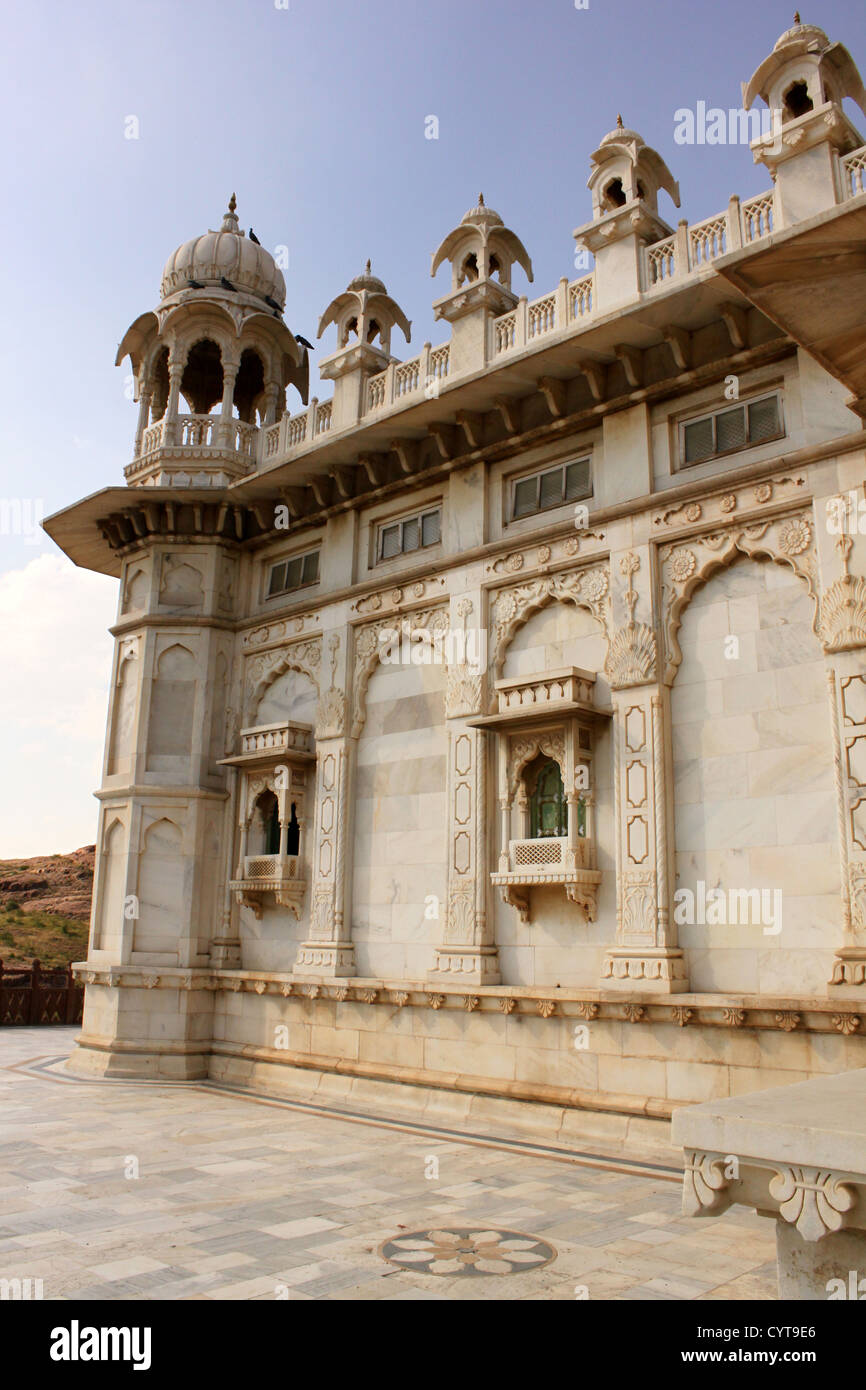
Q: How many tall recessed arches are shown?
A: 4